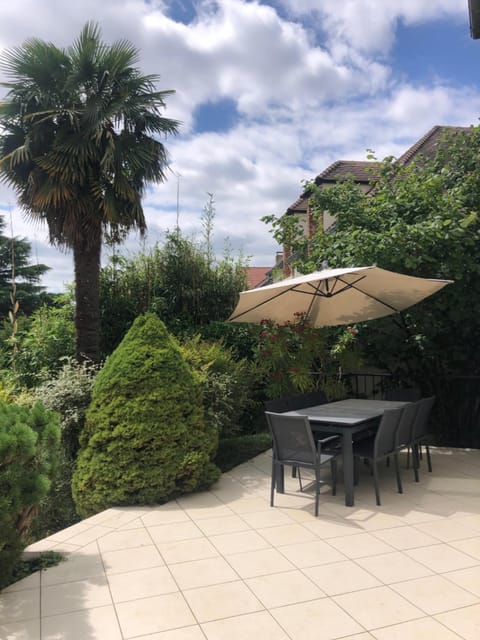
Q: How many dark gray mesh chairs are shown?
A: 8